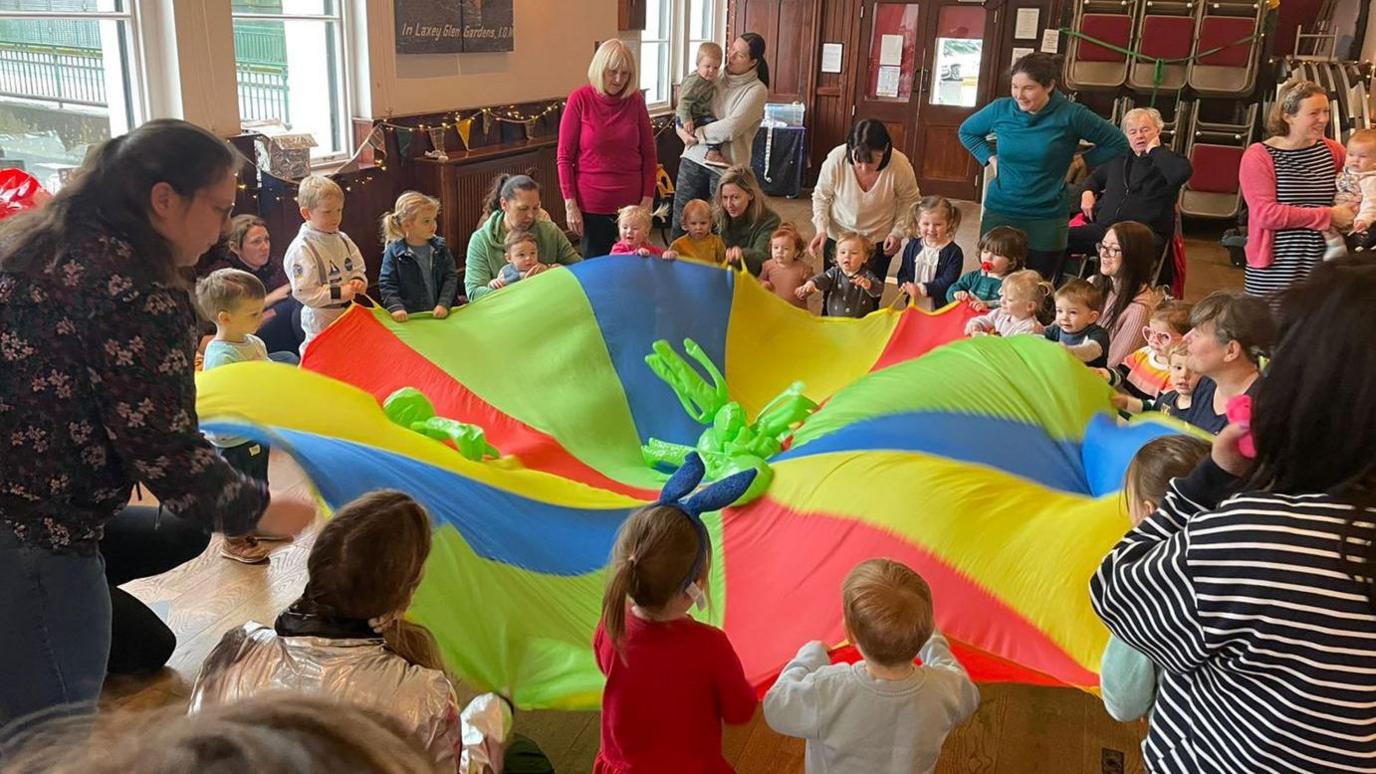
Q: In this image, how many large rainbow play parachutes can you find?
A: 1